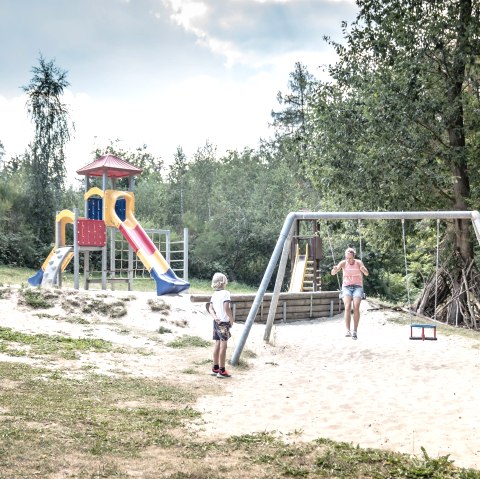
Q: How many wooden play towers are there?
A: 1